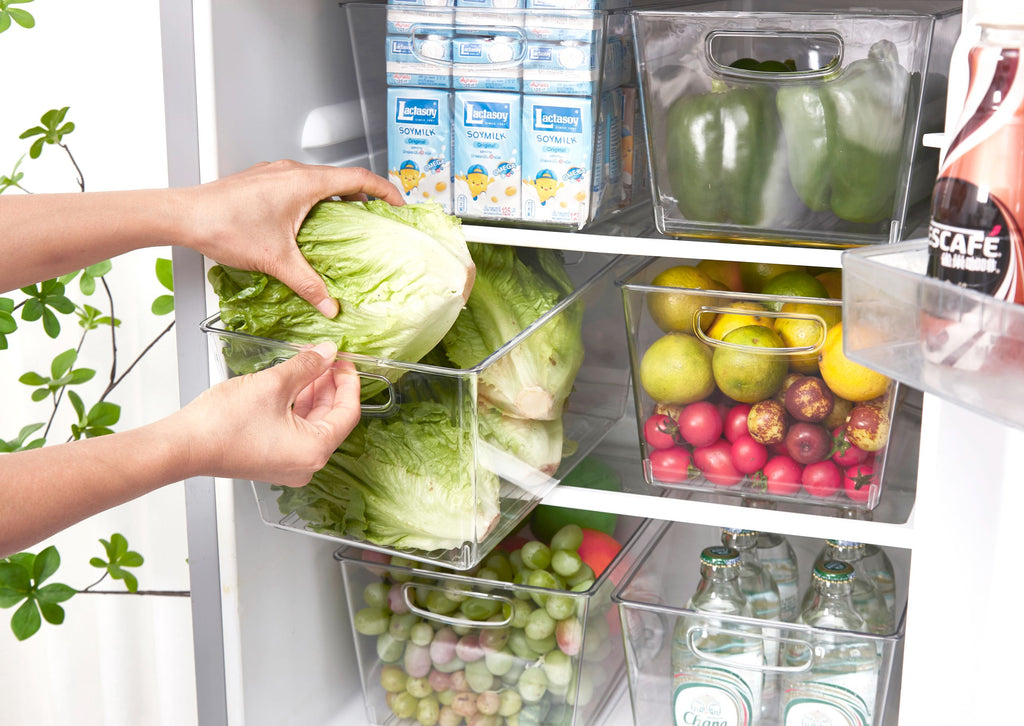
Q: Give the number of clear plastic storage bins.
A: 6